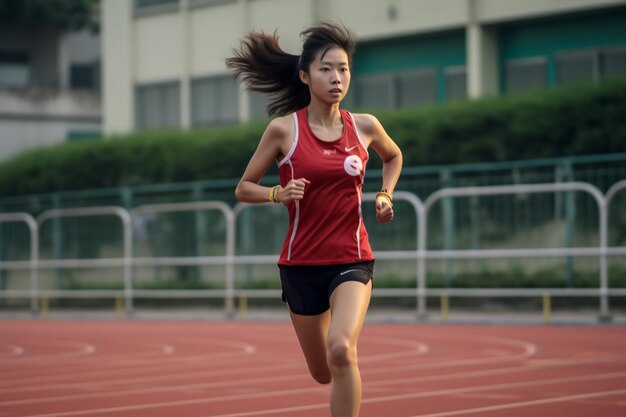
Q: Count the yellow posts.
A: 5